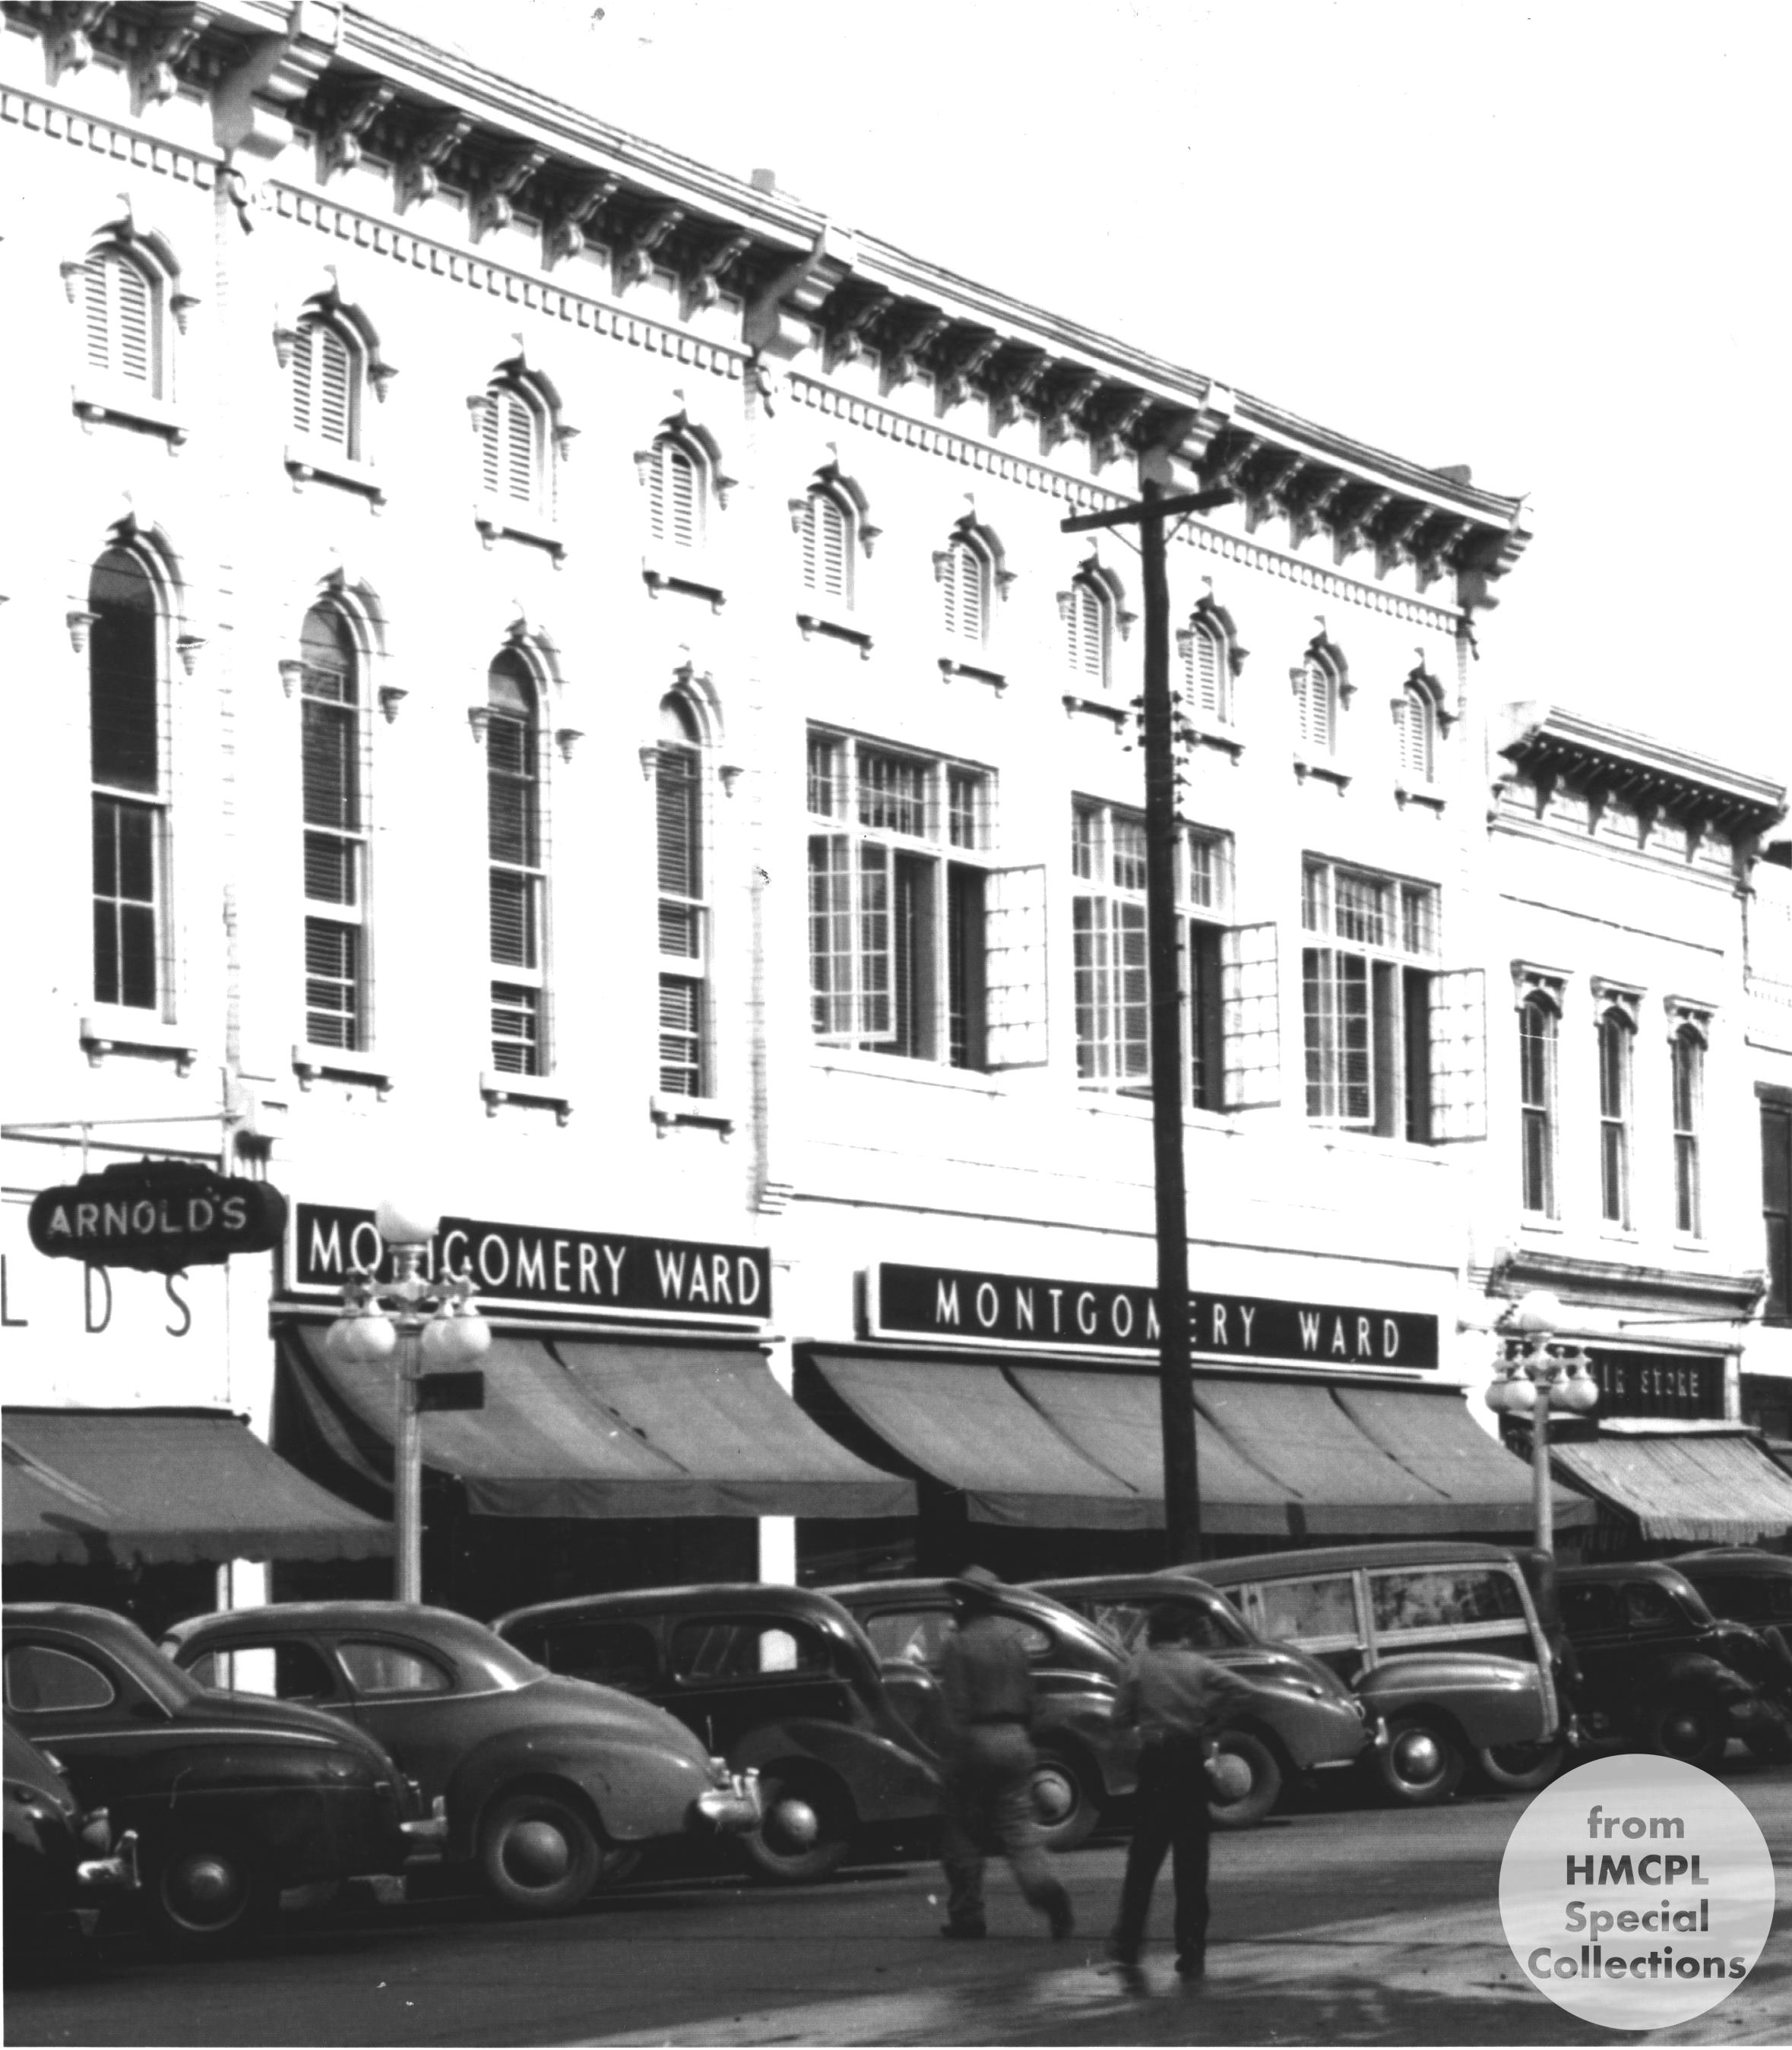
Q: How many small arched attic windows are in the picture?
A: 10